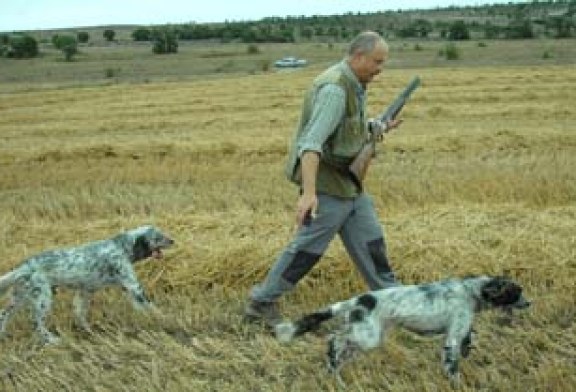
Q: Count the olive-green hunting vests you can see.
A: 1